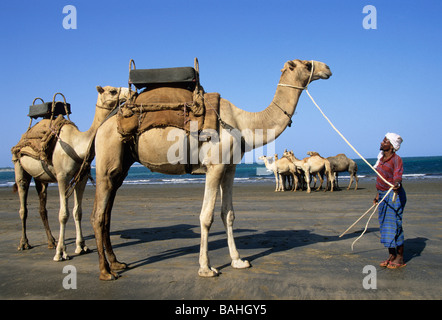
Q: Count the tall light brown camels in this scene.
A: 2